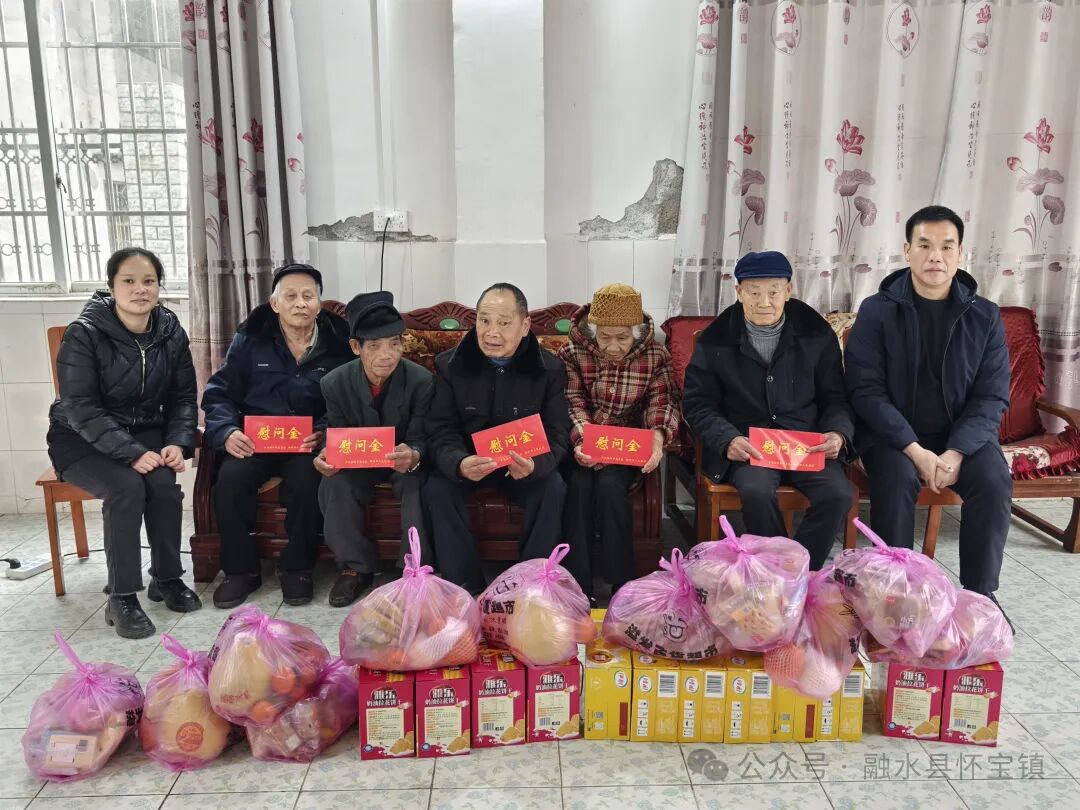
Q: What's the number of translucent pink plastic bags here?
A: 11